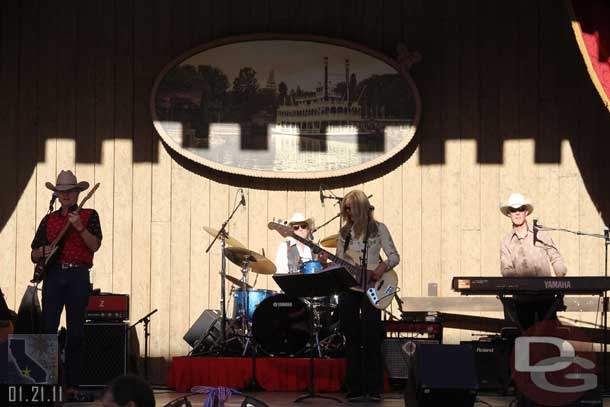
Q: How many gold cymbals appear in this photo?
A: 4